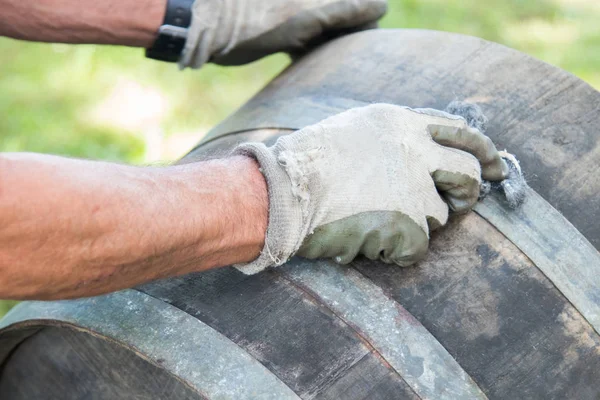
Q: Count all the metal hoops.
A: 3